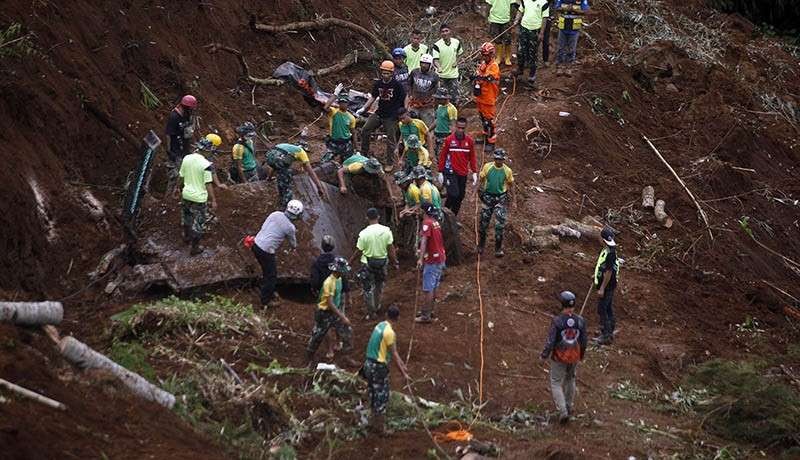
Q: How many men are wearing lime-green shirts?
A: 6